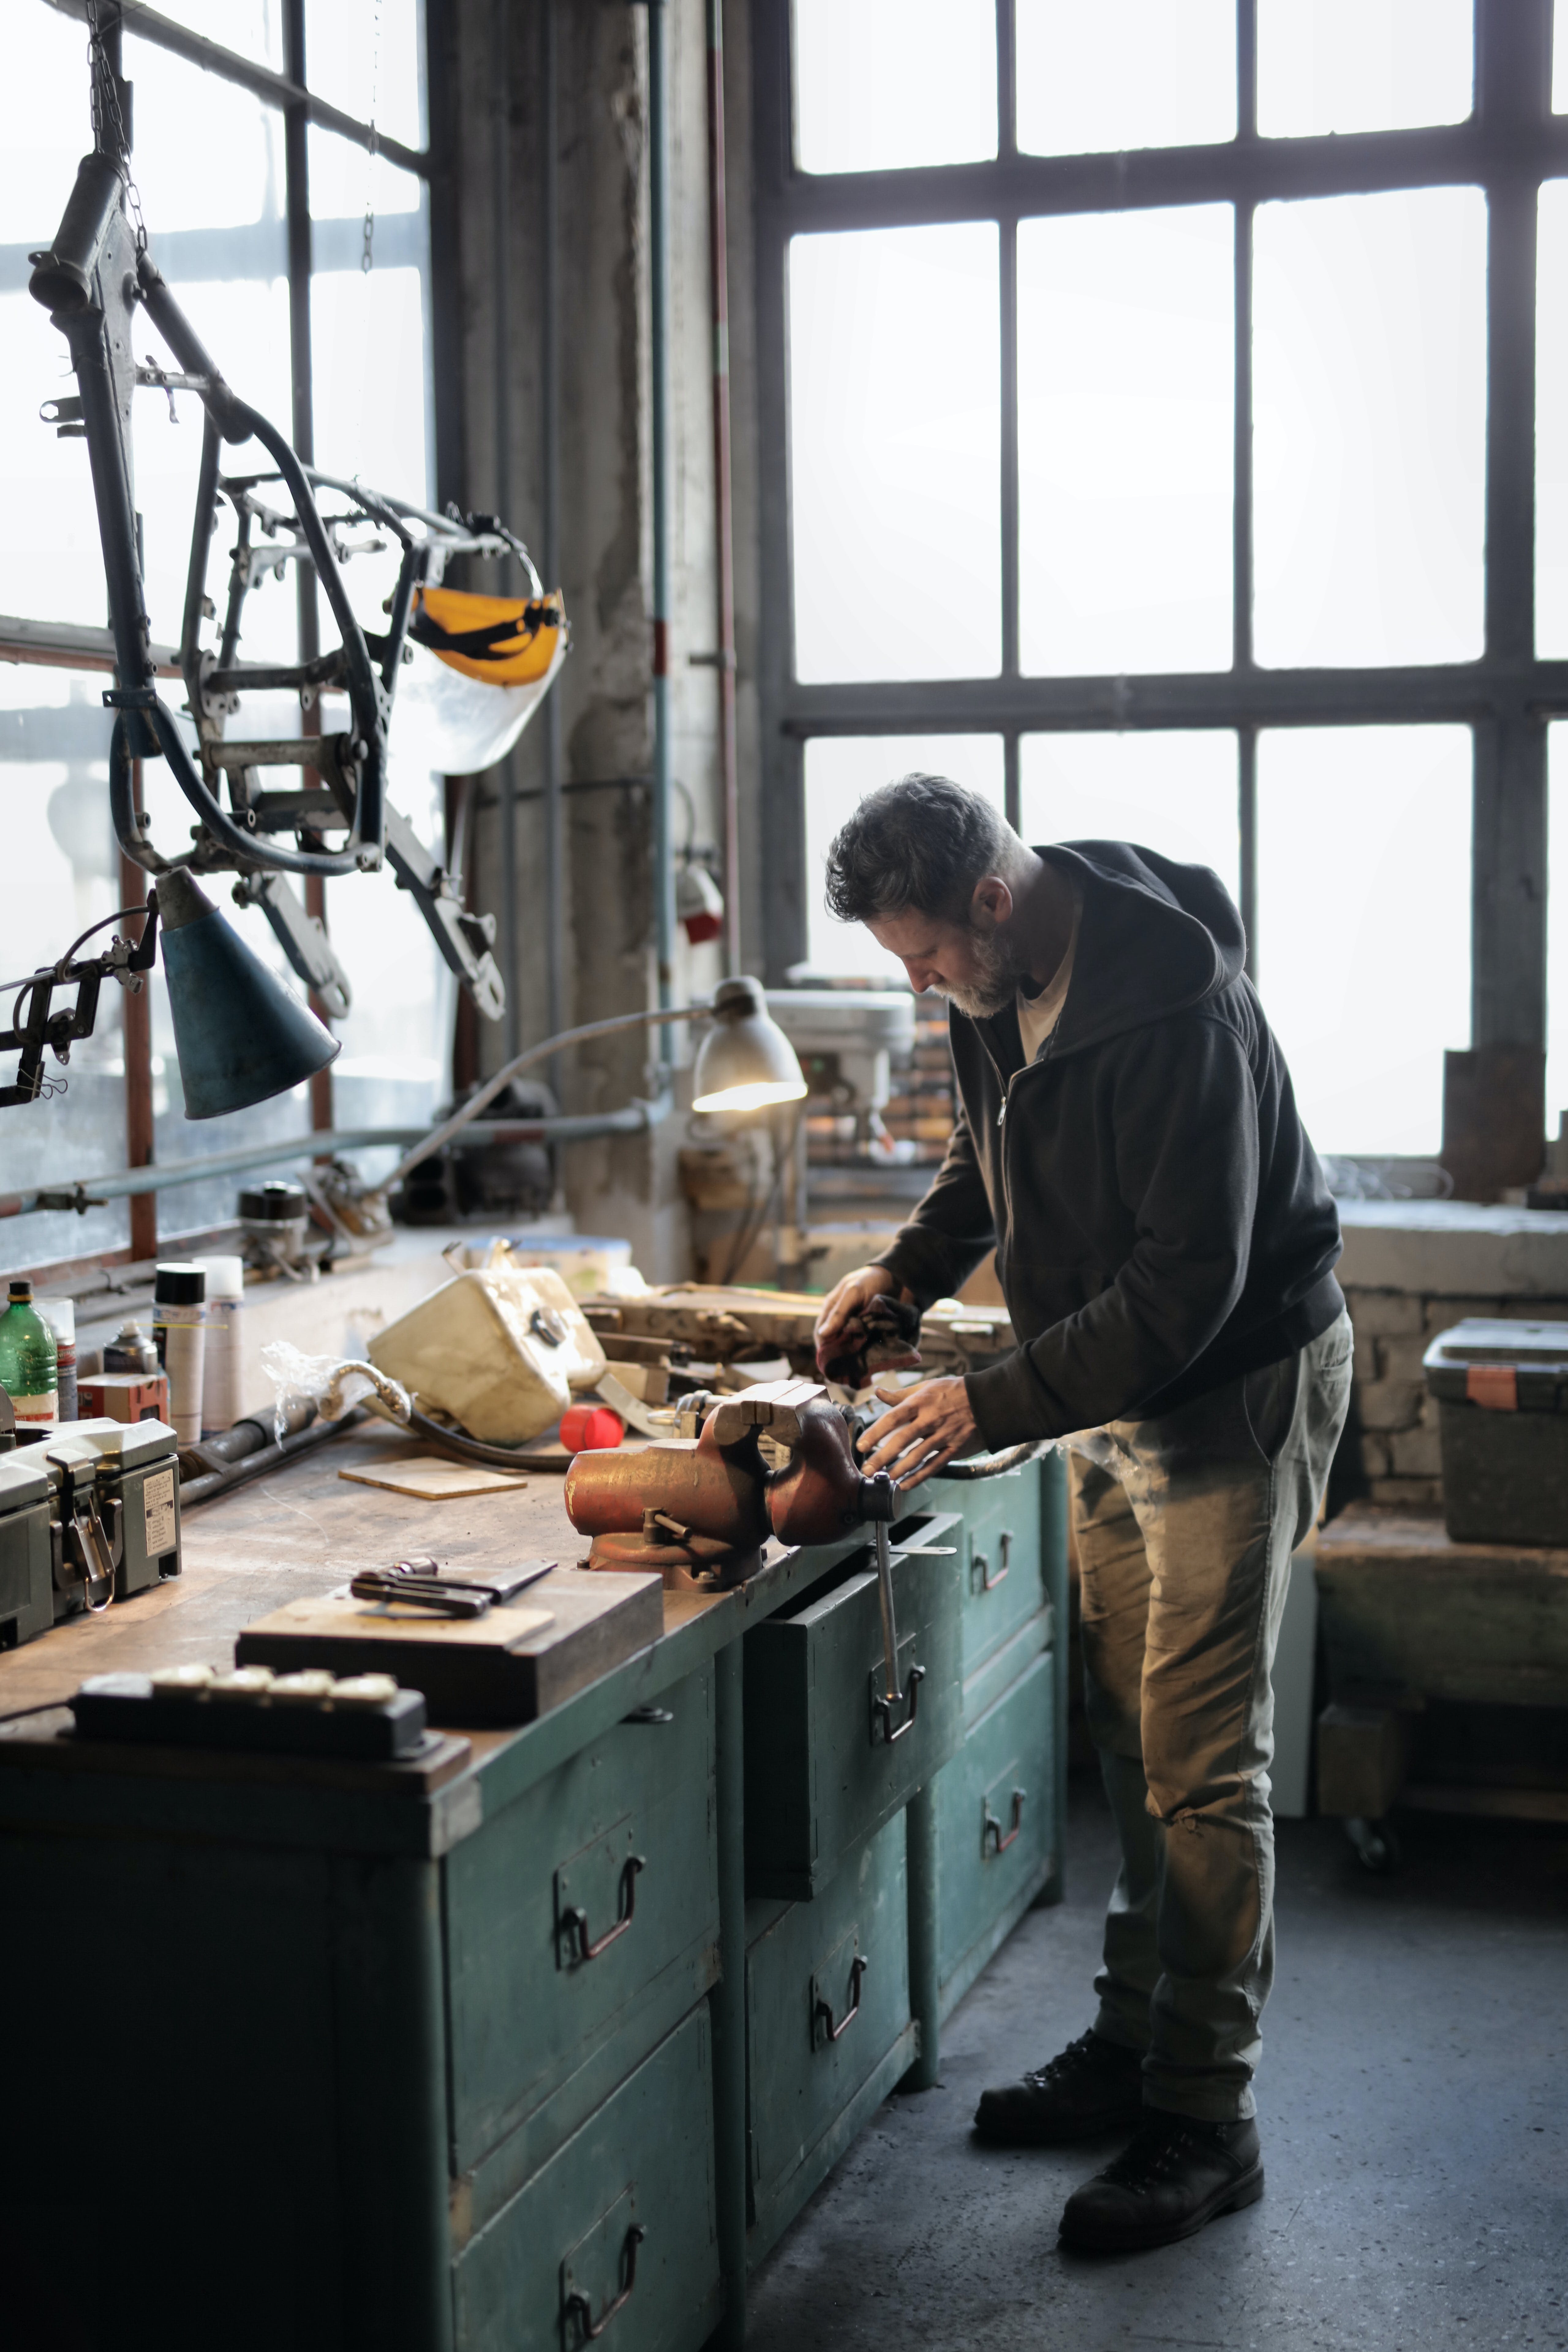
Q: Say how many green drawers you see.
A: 6